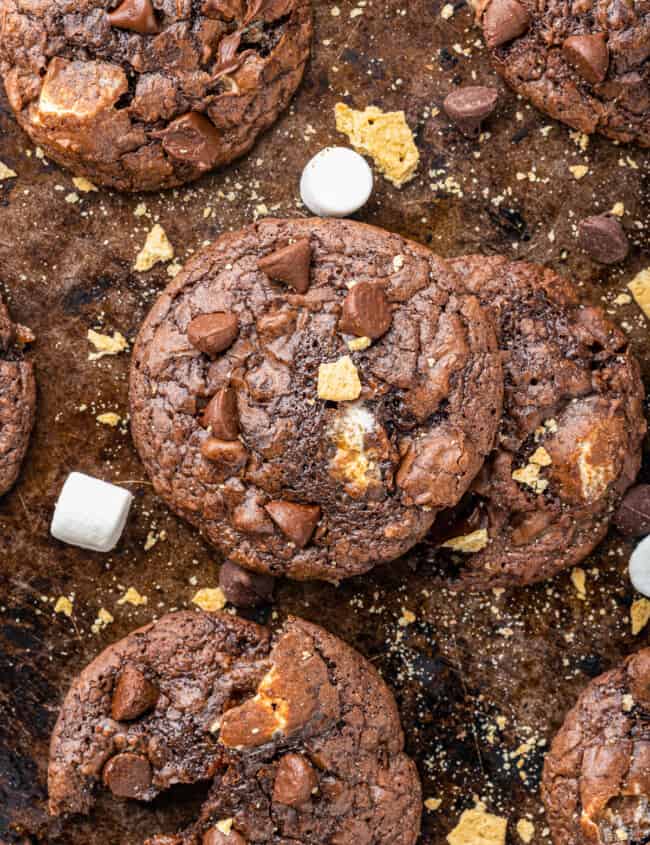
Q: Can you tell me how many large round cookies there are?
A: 7